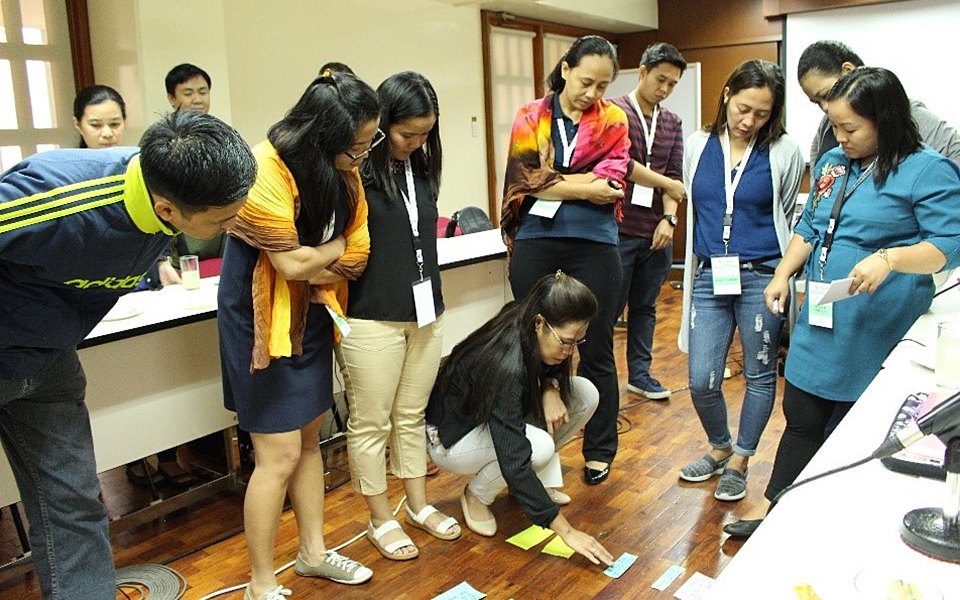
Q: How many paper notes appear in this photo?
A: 6